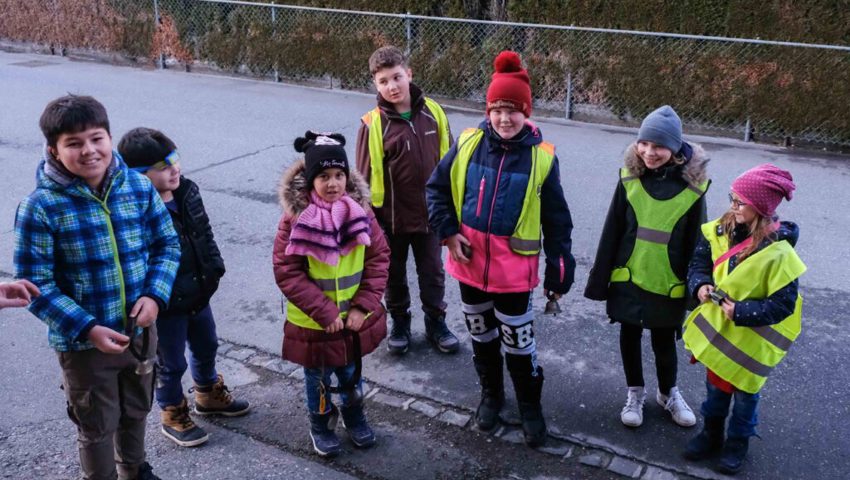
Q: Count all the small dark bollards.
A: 0